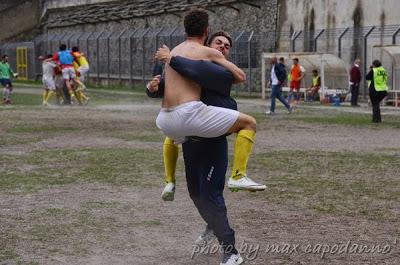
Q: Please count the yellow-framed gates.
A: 1